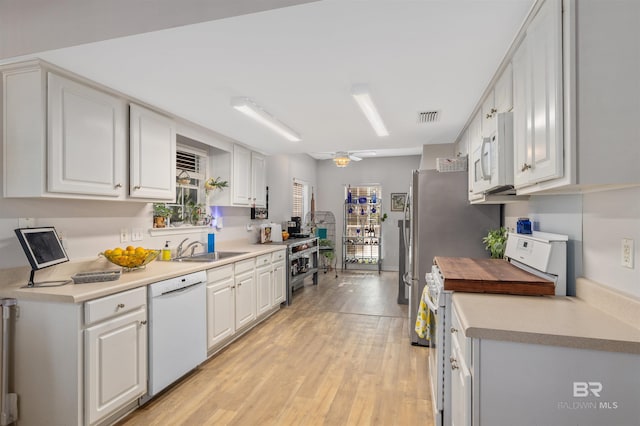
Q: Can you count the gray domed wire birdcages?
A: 1